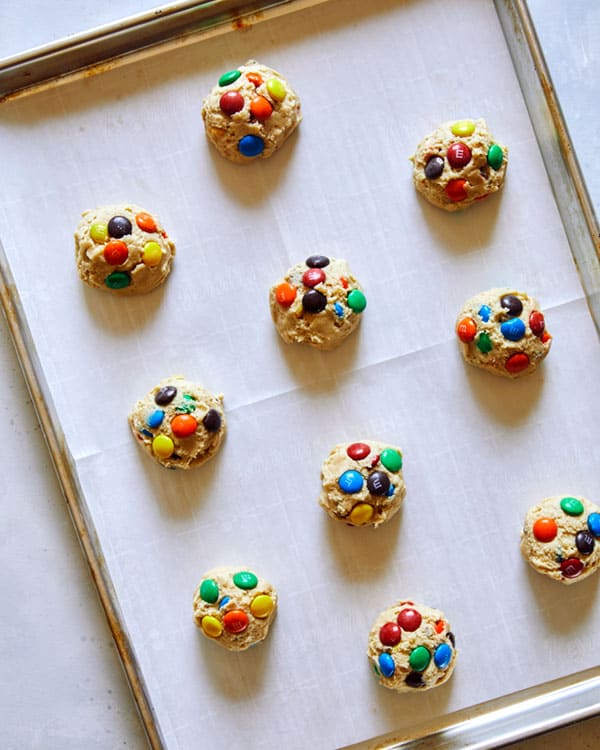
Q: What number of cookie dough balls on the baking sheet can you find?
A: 10